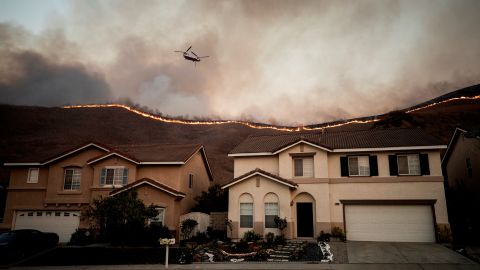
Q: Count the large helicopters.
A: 1